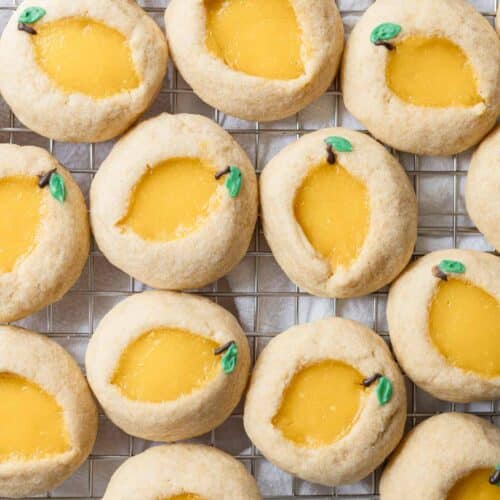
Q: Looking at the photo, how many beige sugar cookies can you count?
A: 13